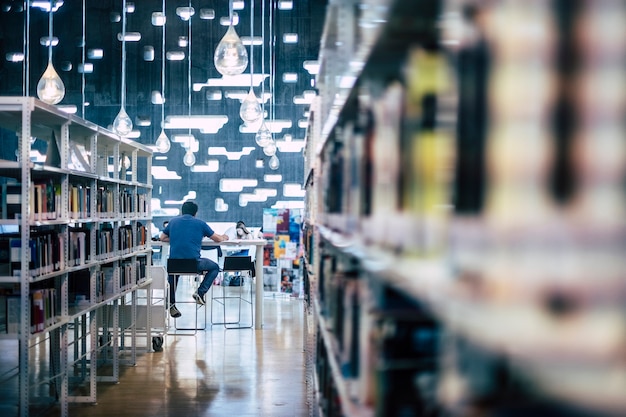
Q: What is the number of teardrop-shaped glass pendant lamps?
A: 9